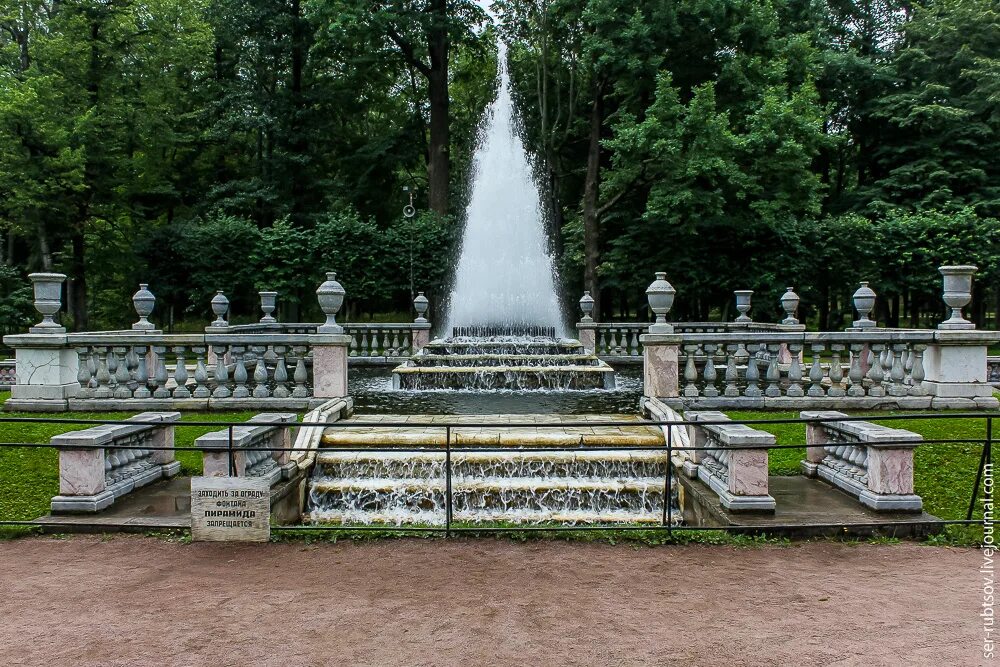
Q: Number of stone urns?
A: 12